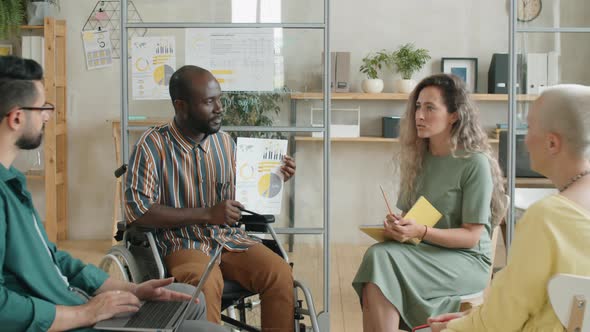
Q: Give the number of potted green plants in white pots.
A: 2